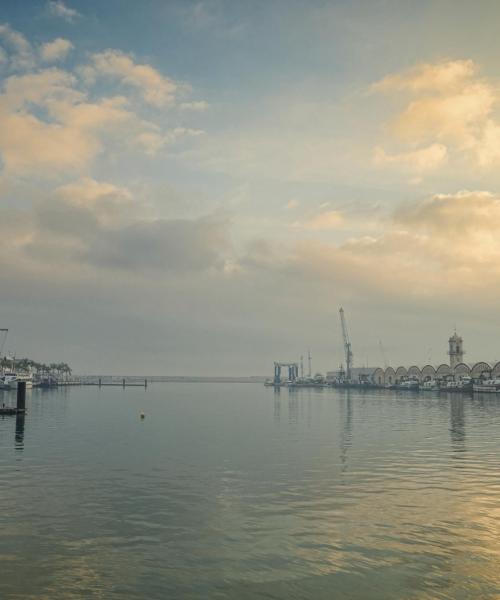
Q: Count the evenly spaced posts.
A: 3